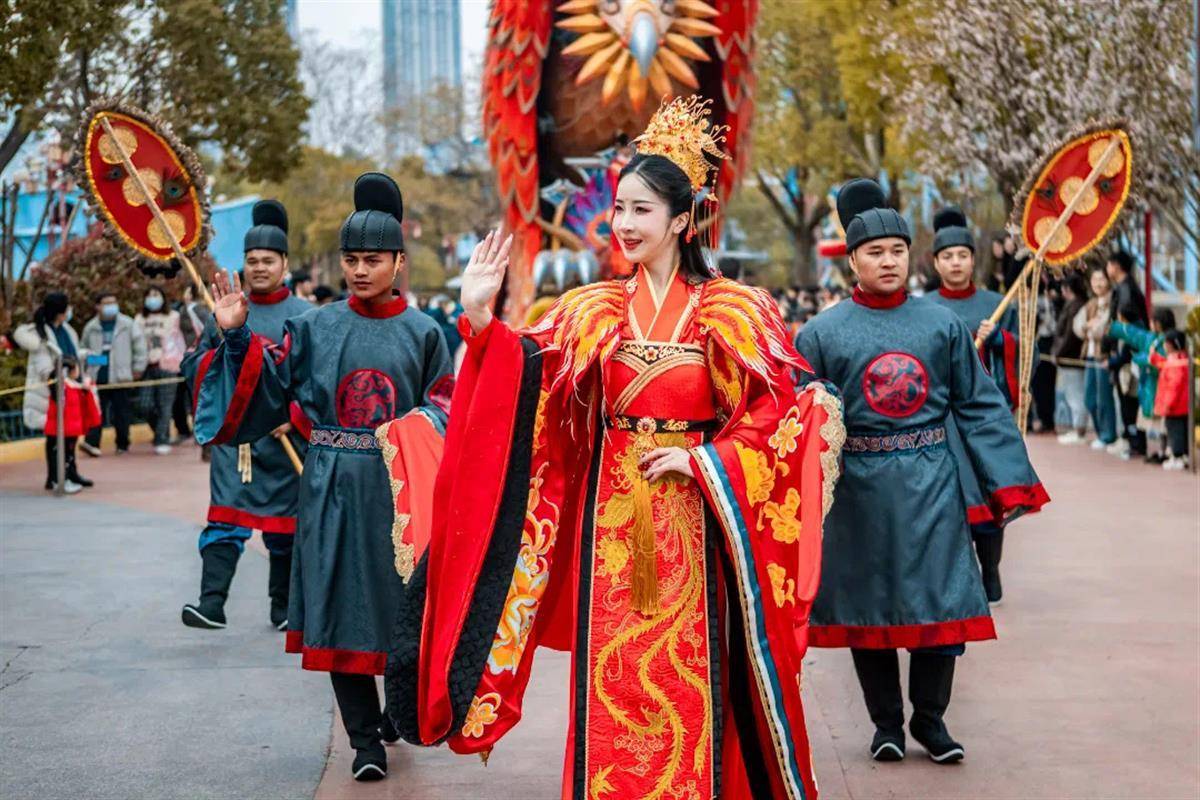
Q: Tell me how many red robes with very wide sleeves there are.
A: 1